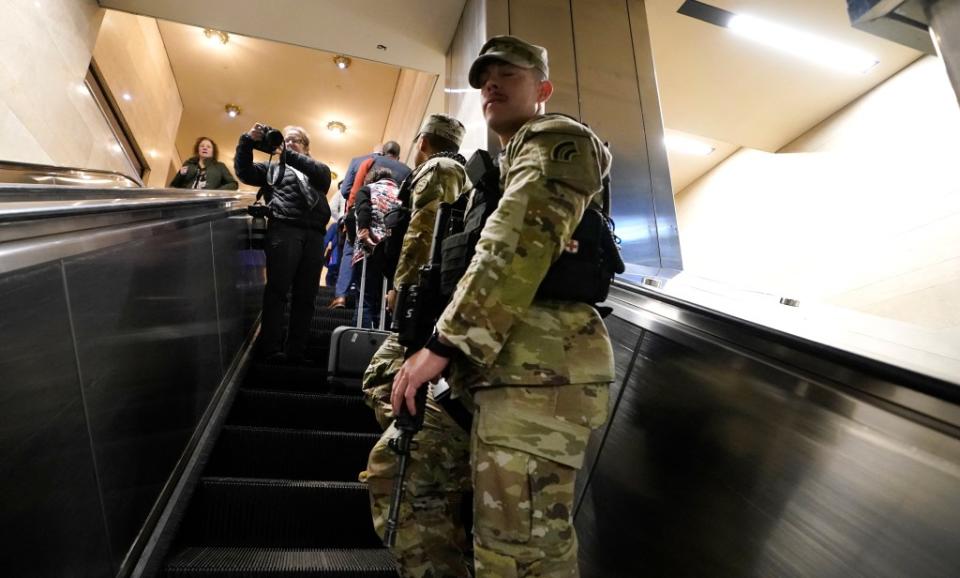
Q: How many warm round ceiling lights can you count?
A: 4